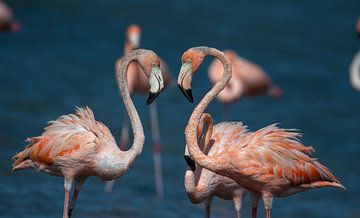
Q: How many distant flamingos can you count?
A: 4